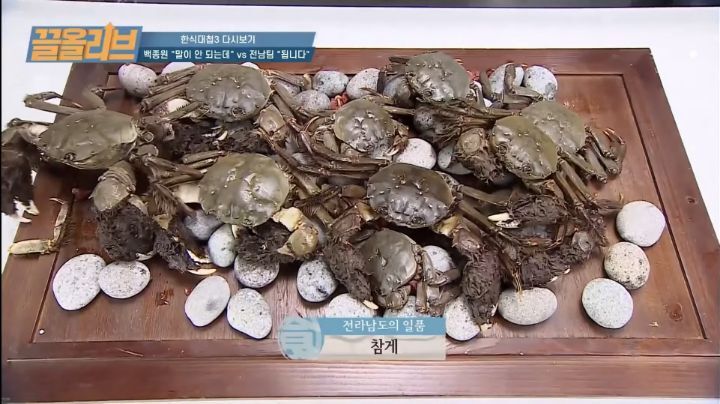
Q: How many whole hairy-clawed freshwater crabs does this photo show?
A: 9